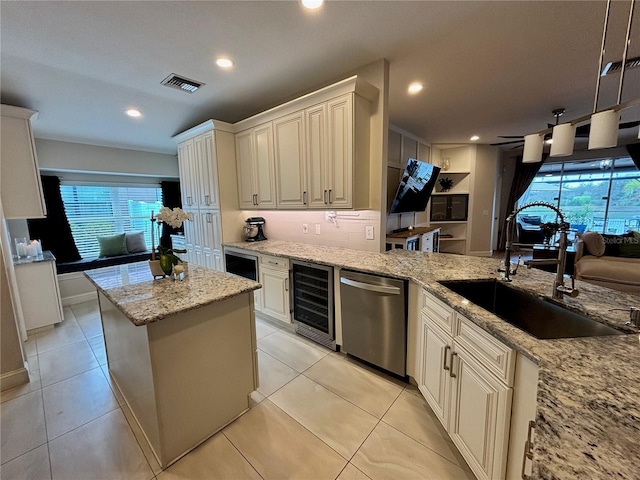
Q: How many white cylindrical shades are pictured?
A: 3